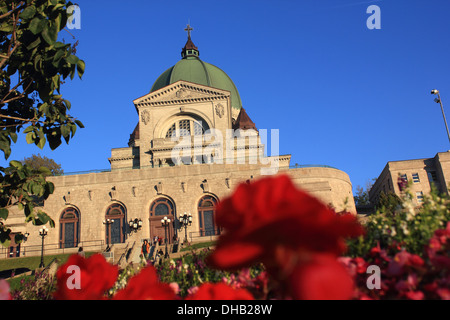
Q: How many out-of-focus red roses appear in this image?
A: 5